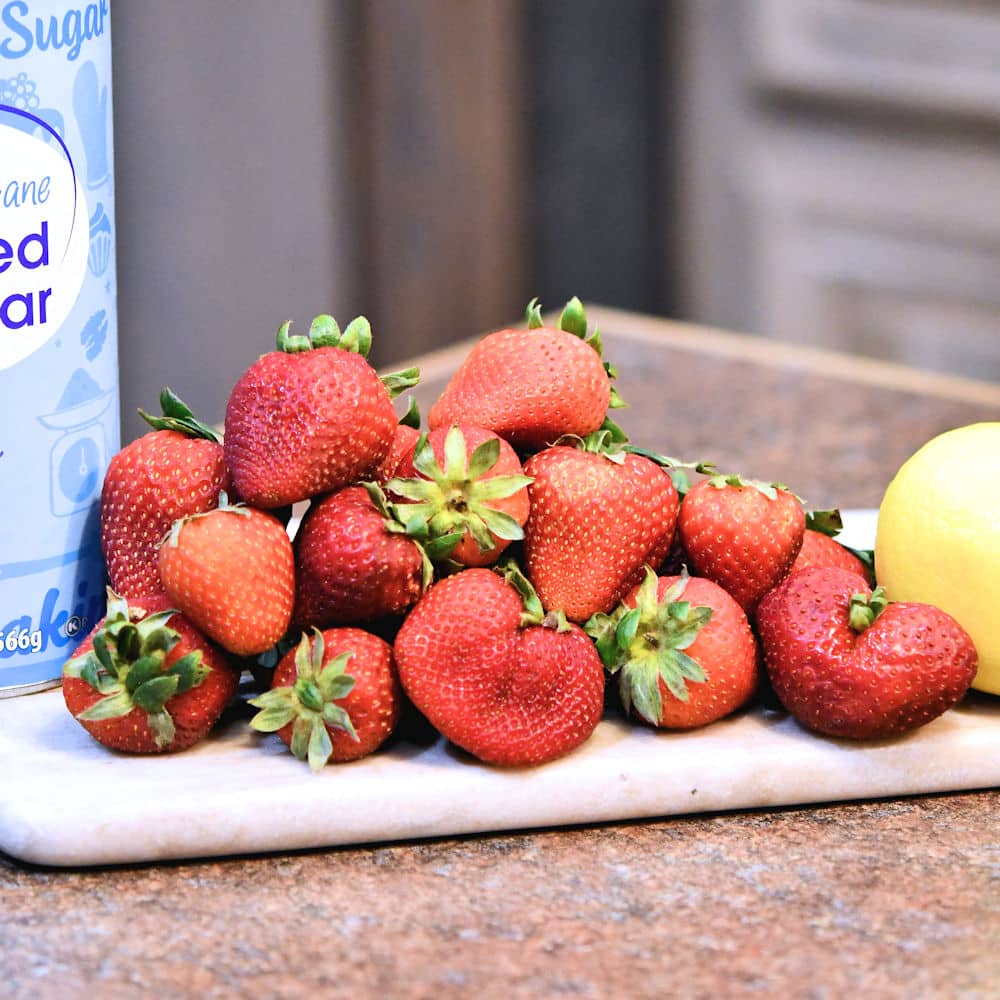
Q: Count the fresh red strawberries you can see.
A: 15